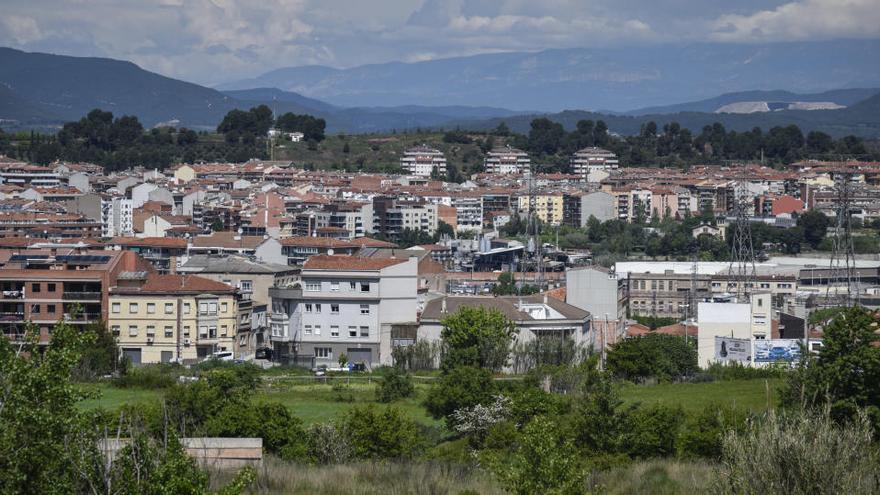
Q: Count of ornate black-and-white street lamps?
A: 0